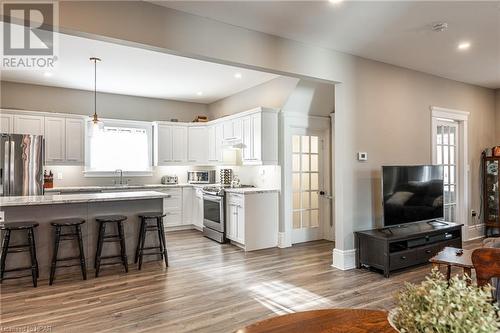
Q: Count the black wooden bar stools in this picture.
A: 4